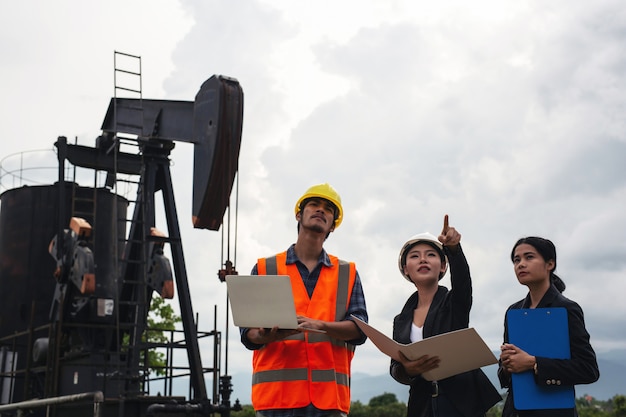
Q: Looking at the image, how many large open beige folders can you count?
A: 1